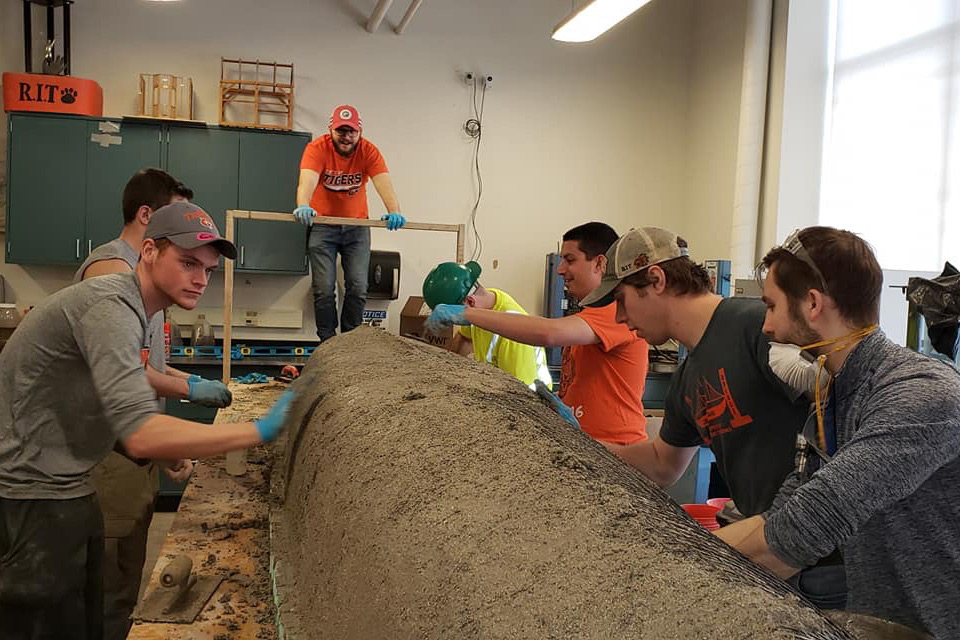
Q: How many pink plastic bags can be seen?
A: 0